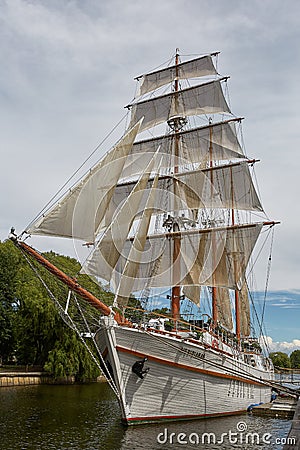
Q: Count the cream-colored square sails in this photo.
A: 5